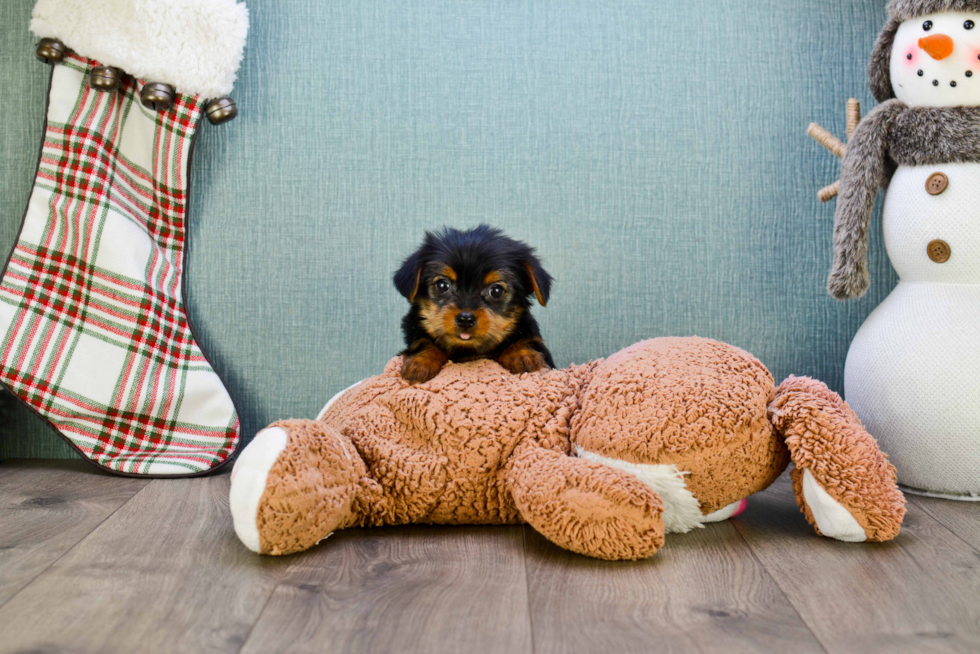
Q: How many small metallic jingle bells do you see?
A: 4